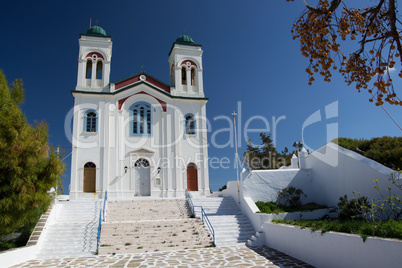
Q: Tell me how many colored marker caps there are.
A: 0